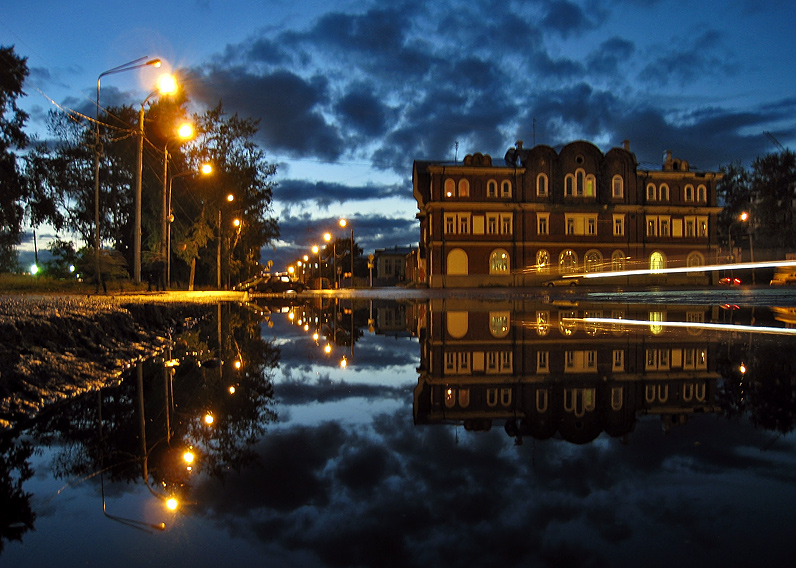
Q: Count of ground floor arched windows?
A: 8